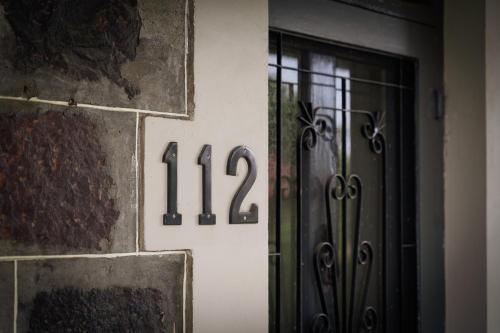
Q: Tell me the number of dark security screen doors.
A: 1